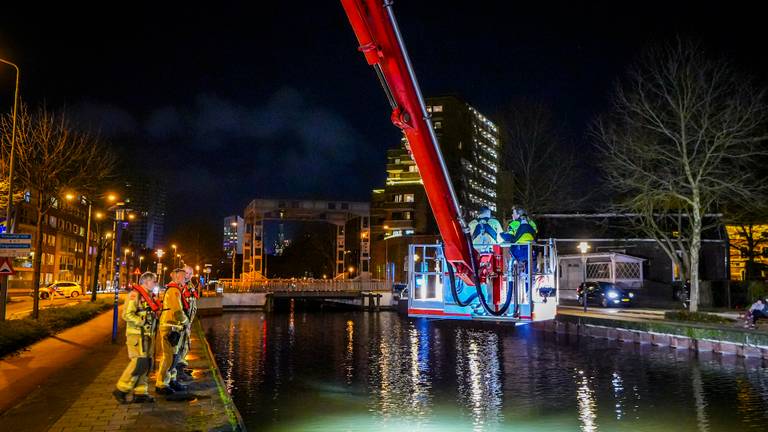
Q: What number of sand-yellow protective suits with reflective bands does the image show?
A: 3